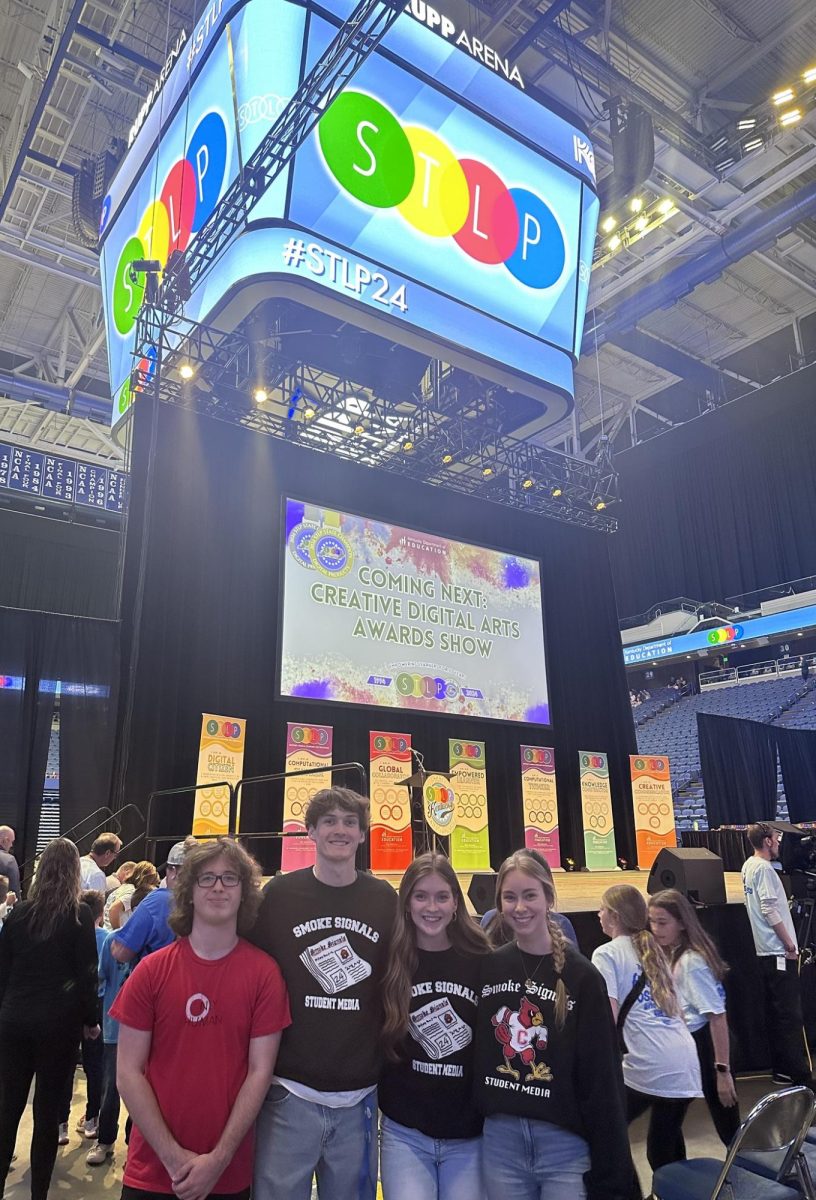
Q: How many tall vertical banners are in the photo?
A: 7